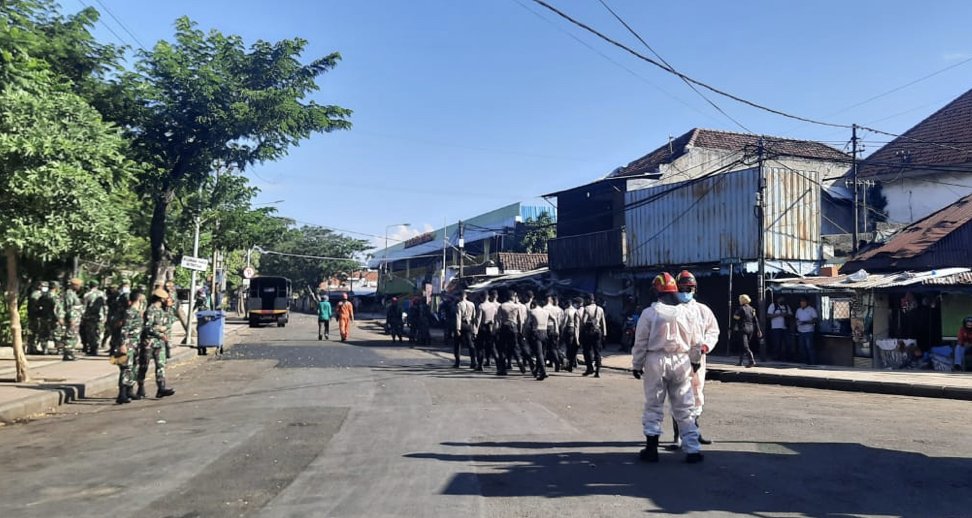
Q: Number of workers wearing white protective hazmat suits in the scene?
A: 2